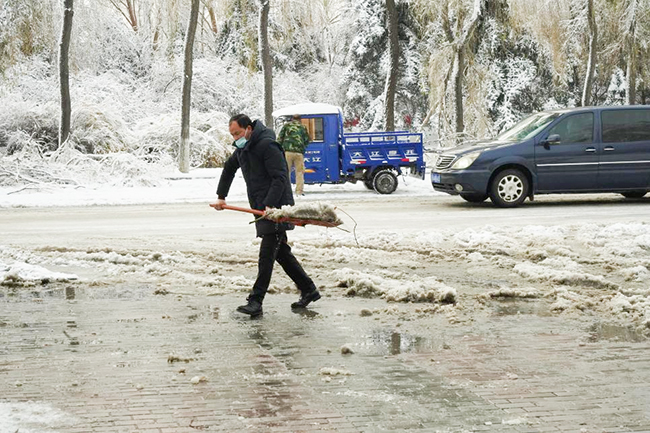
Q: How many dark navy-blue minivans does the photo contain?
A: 1